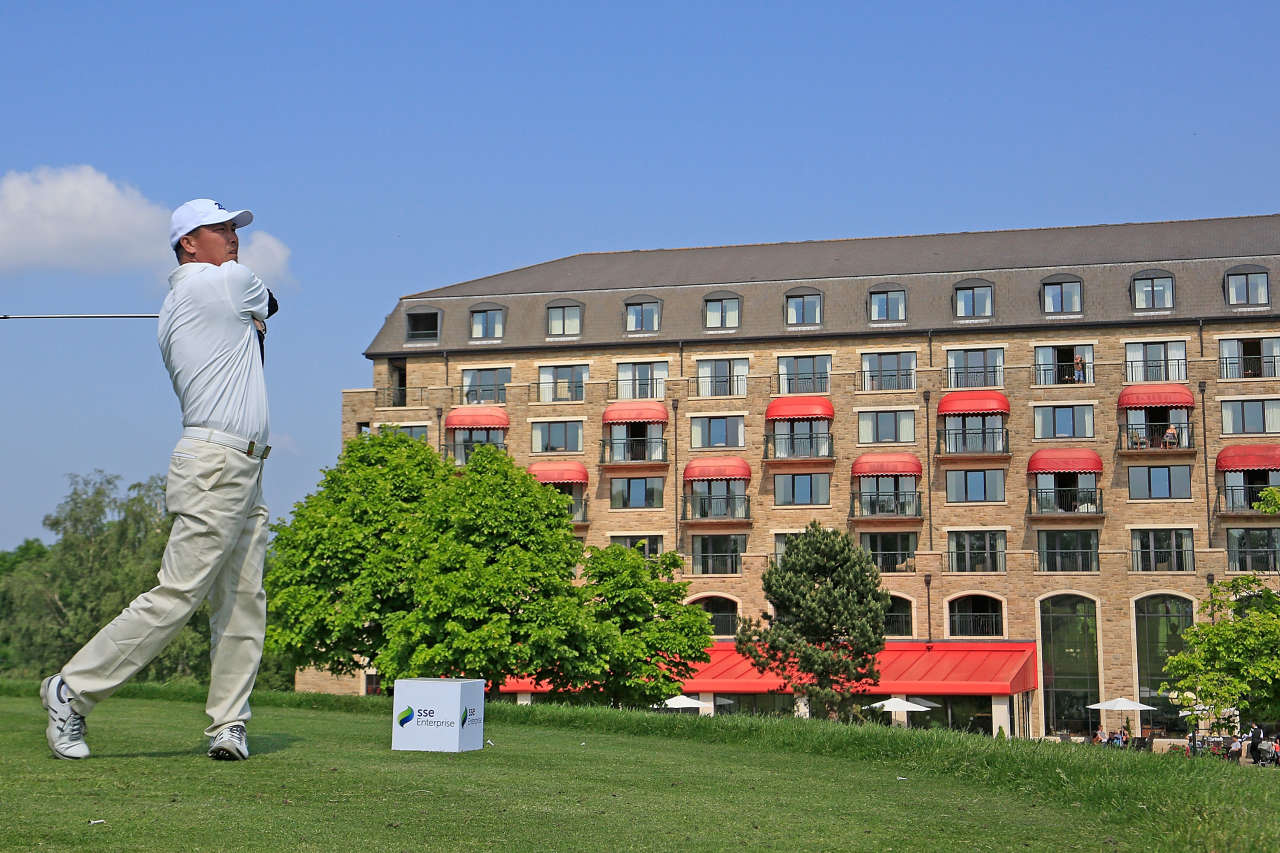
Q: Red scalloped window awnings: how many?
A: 10